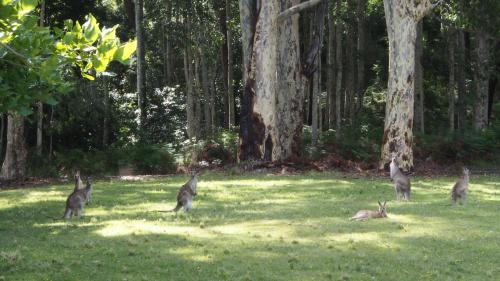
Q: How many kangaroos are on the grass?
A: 6